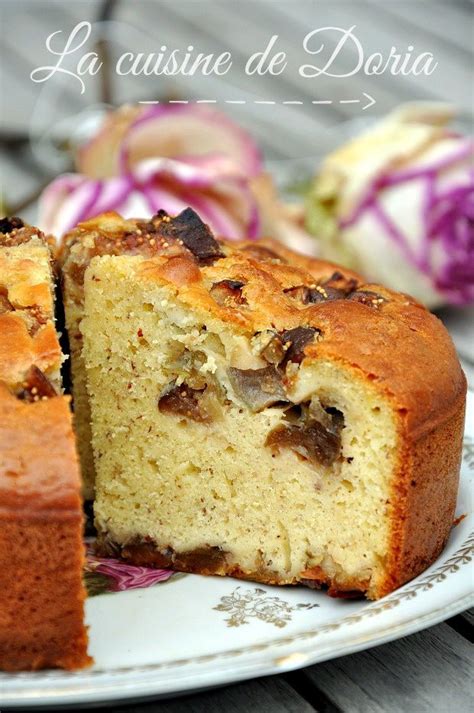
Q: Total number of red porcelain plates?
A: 0